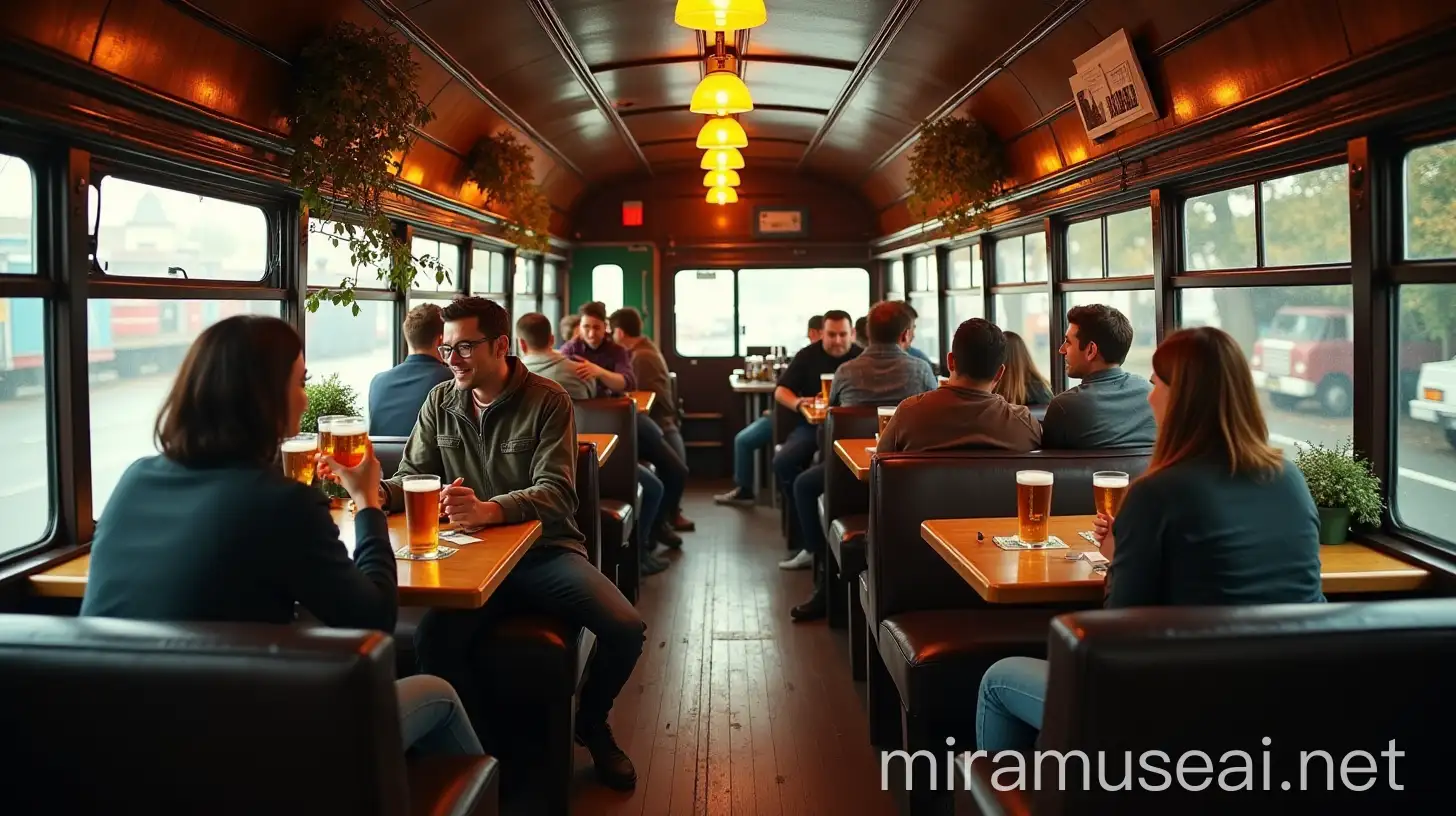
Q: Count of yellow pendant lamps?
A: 6